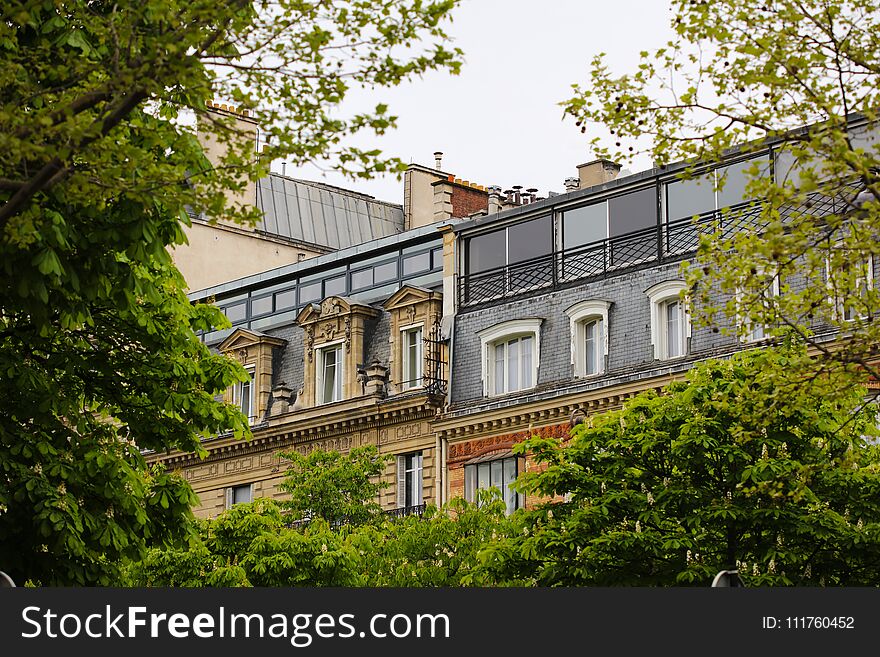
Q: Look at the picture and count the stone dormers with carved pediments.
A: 3